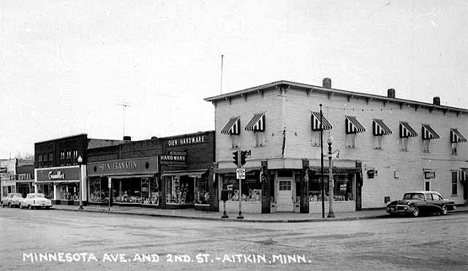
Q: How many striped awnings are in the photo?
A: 8